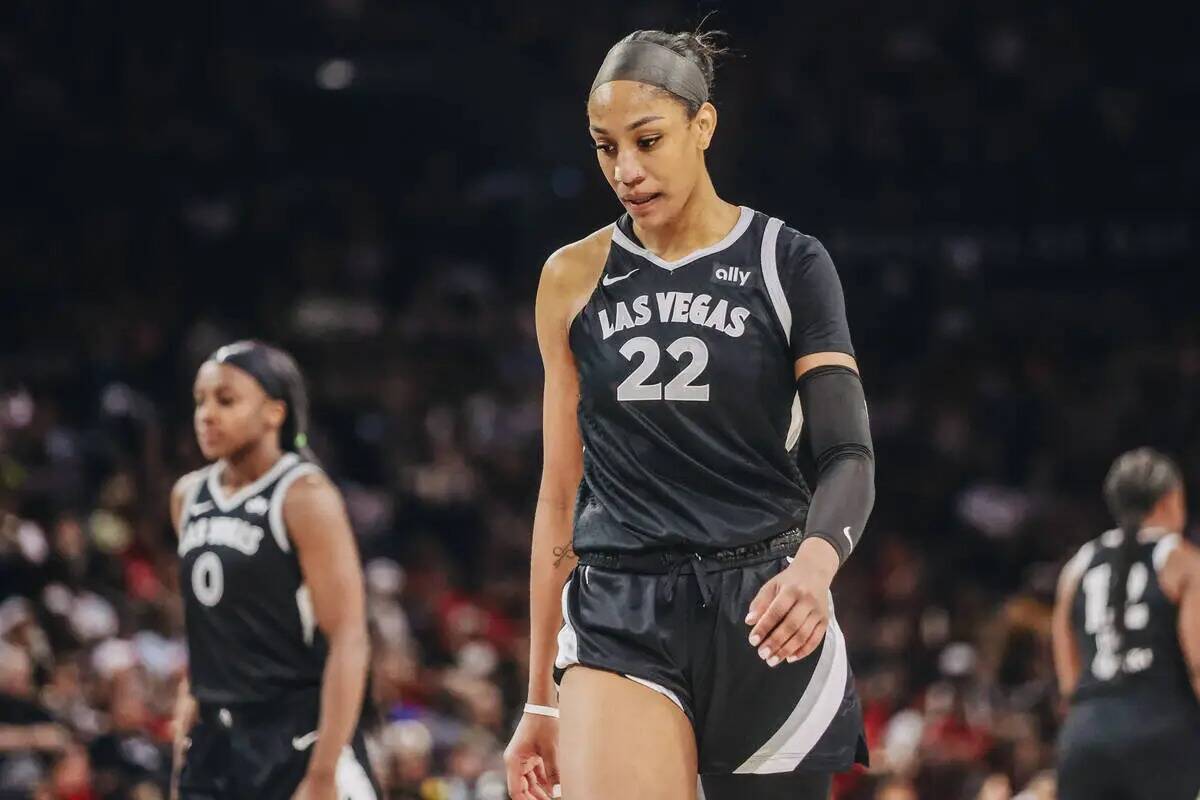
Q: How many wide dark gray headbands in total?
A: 1